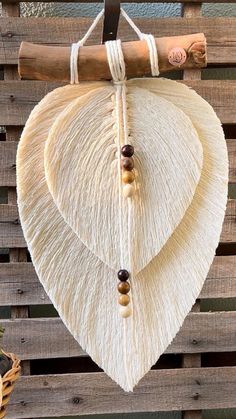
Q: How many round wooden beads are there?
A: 8